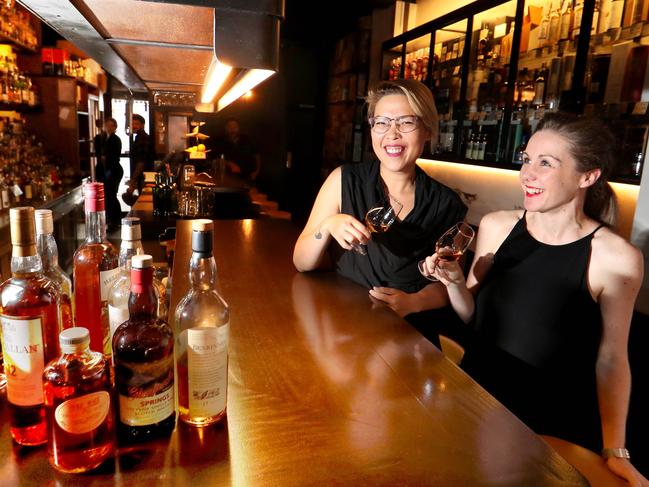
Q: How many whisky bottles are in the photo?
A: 7